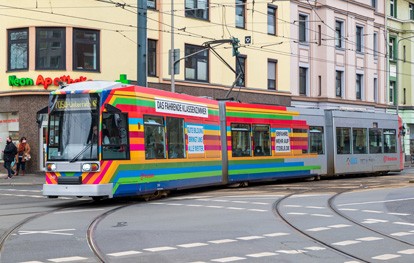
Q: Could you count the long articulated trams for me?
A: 1